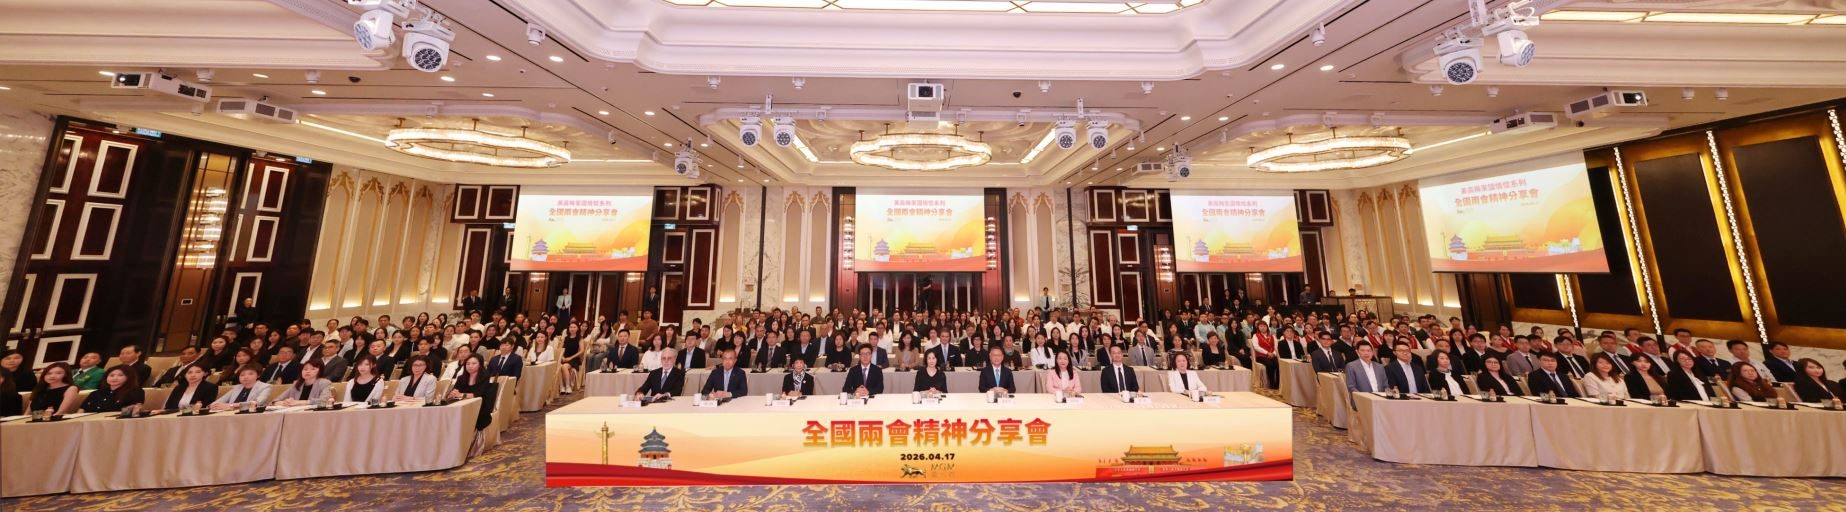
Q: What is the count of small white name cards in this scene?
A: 9